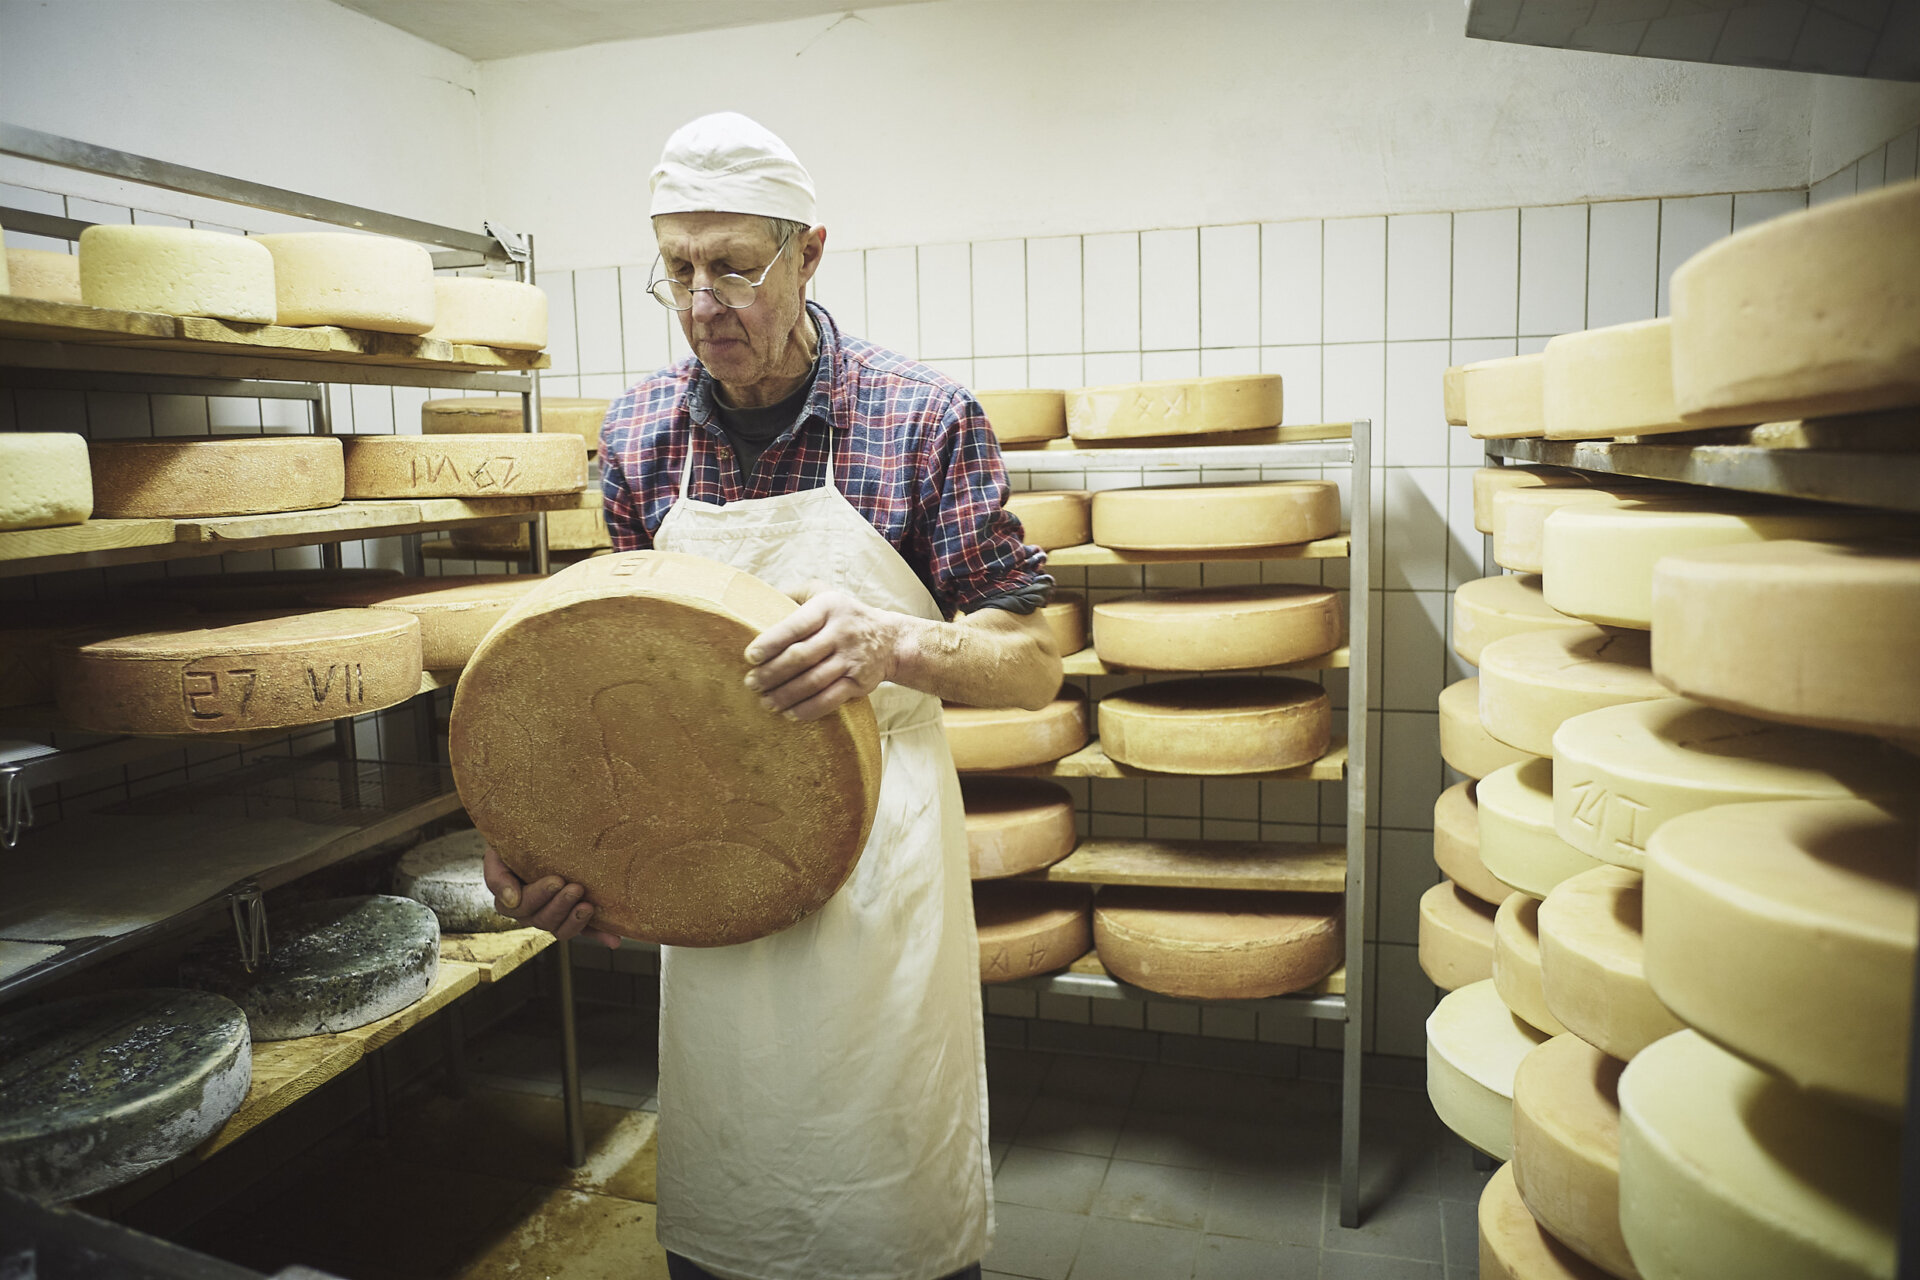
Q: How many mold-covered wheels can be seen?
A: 3